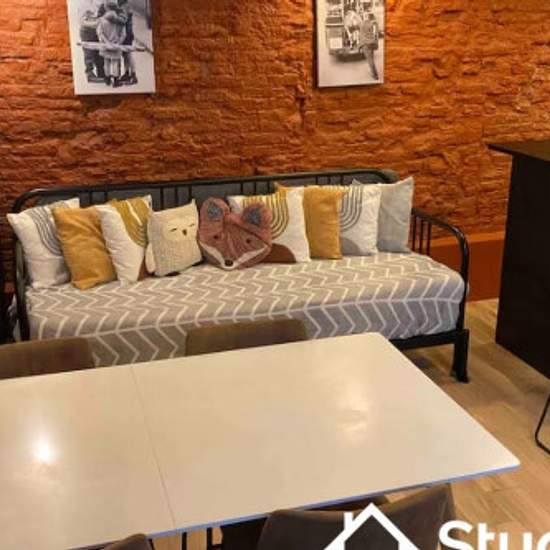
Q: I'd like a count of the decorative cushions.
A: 9